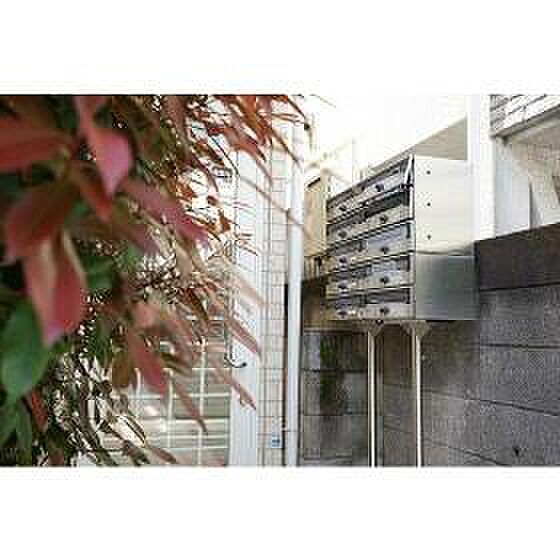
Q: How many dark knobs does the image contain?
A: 10